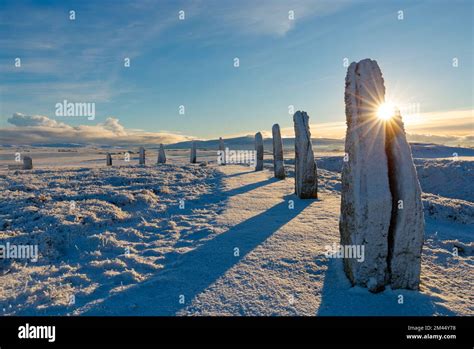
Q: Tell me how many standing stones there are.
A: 10